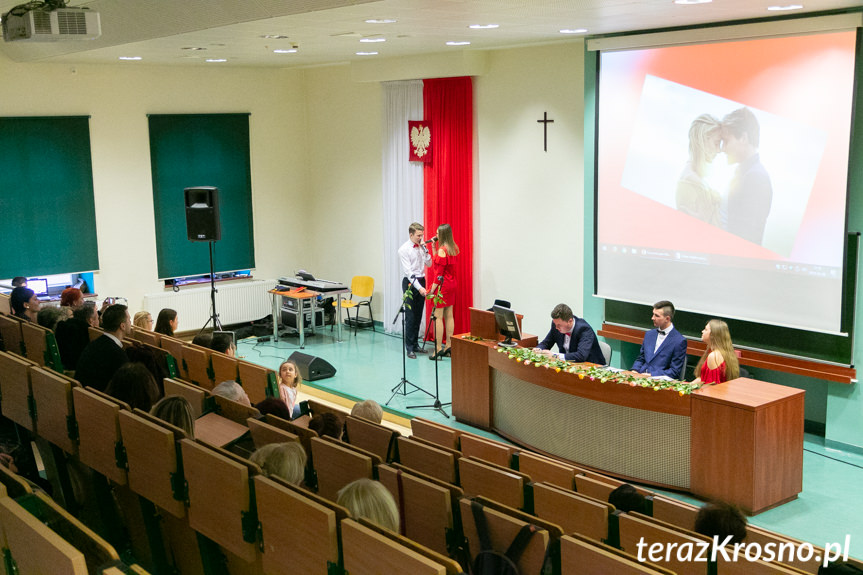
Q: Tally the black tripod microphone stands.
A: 2